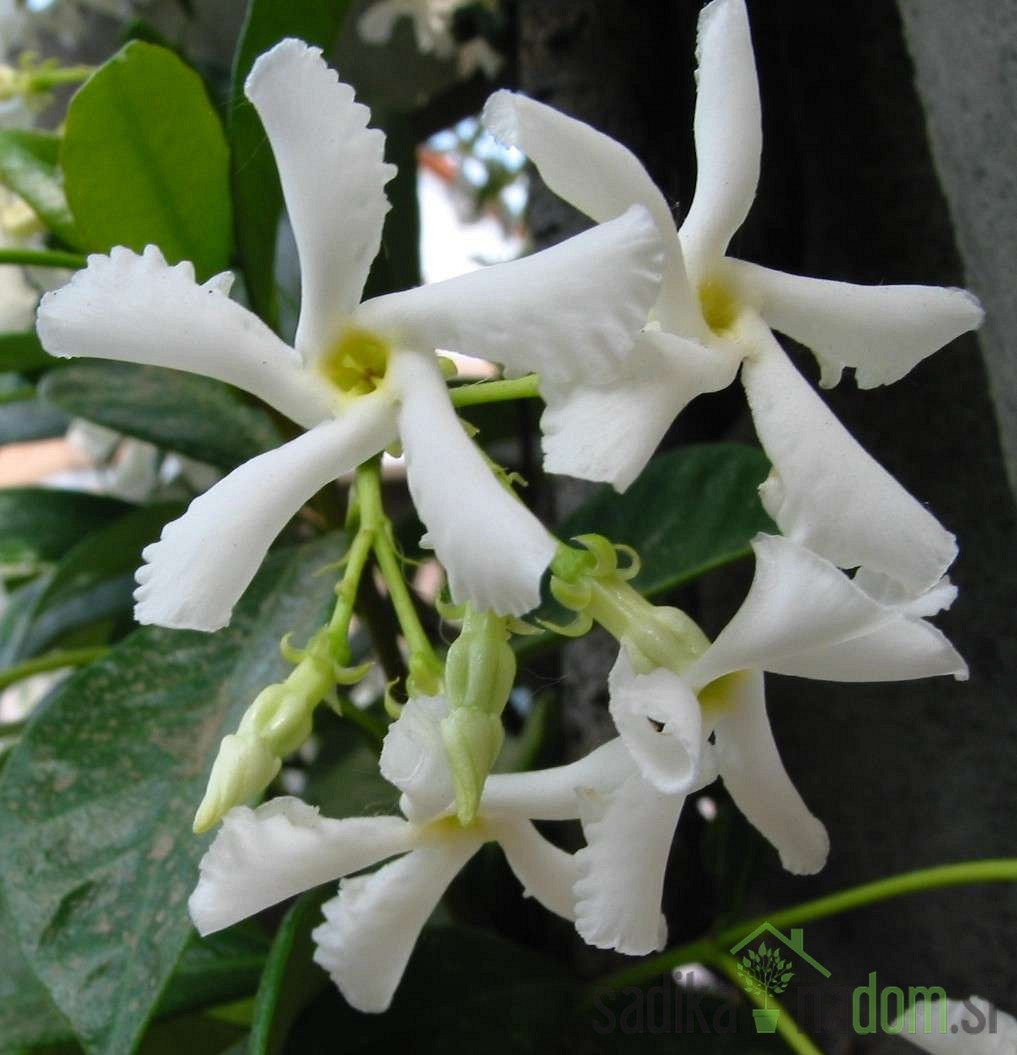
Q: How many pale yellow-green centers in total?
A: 4